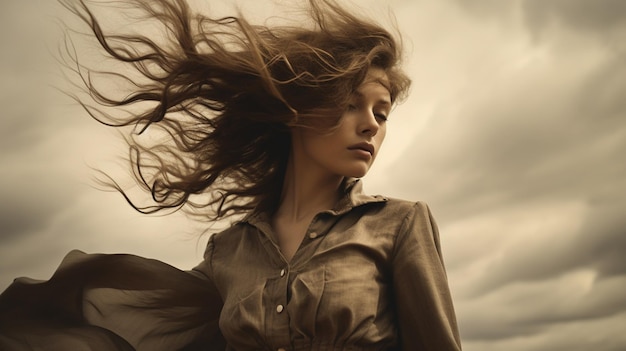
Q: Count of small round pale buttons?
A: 4